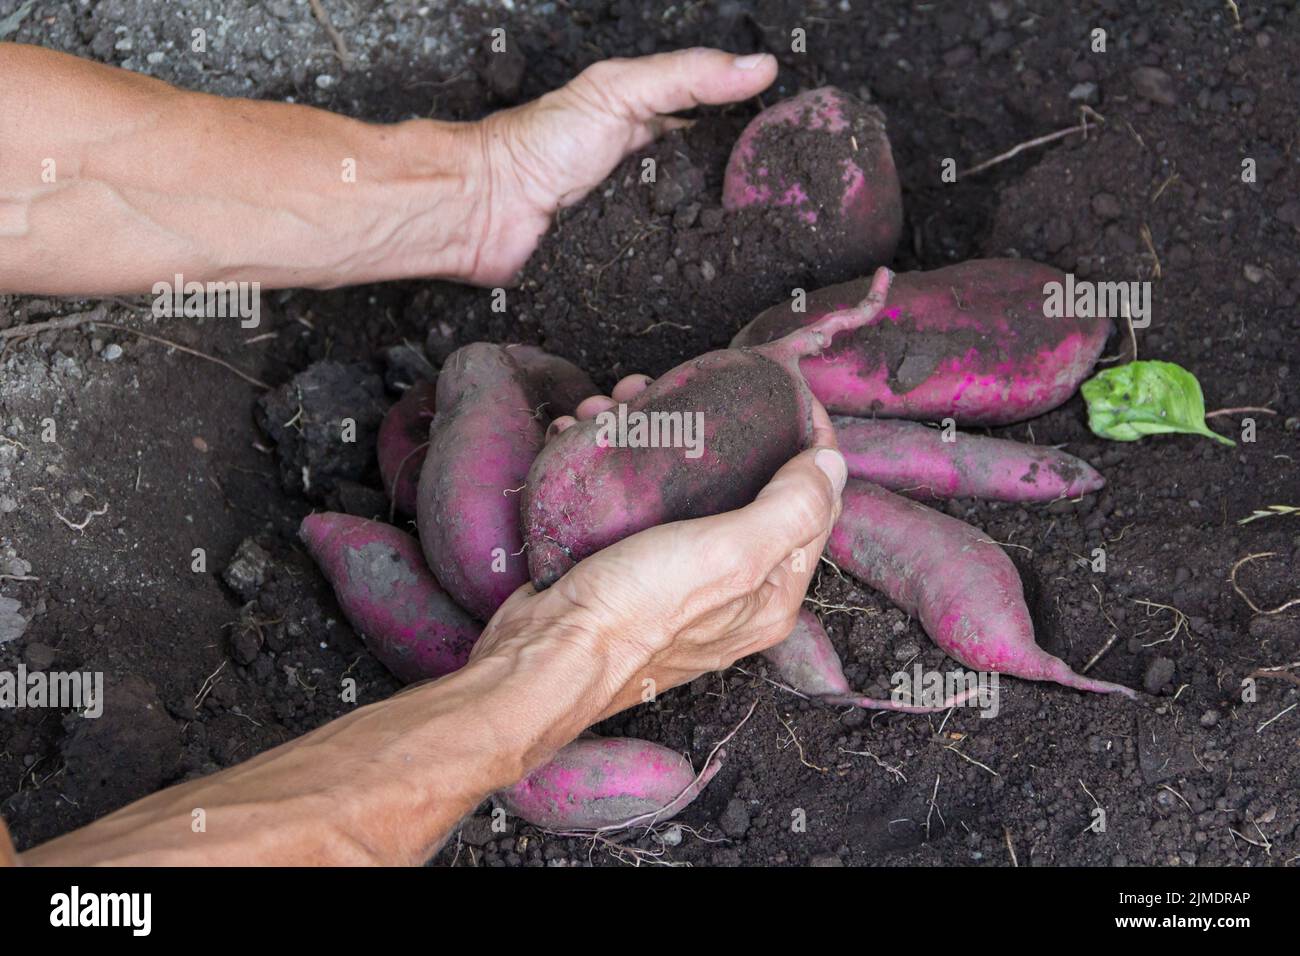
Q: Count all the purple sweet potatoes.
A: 11